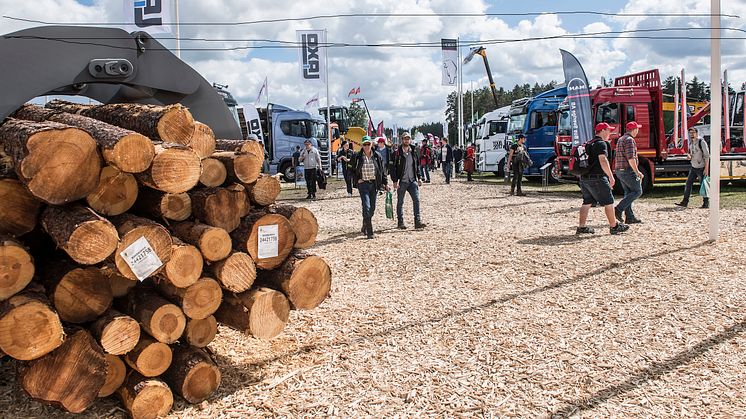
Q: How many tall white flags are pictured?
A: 3